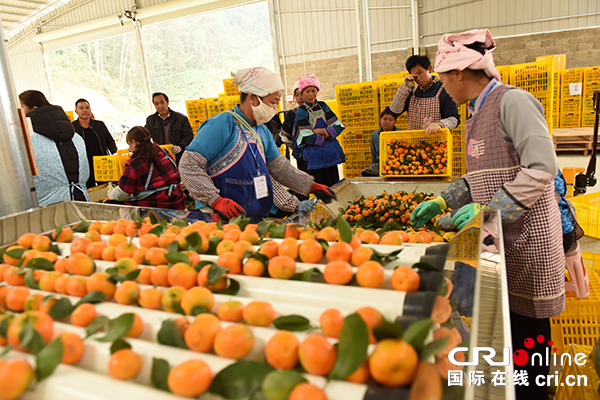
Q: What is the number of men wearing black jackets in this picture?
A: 2